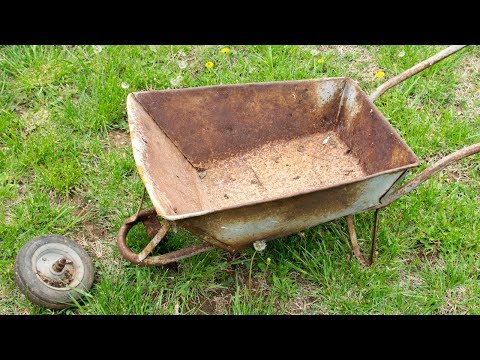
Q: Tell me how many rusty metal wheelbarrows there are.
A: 1